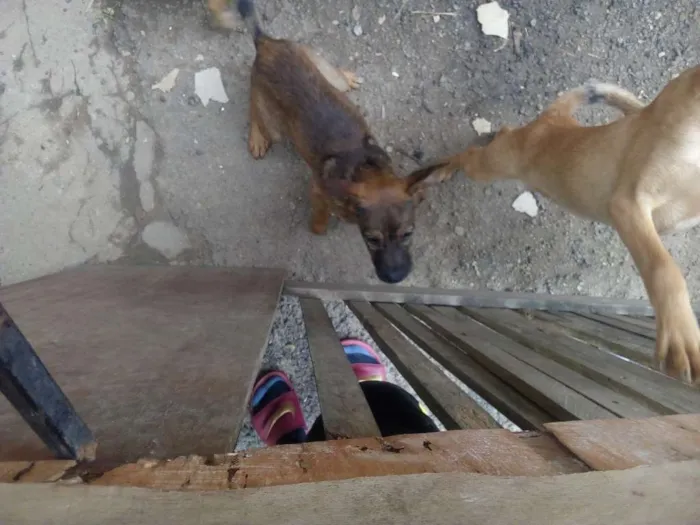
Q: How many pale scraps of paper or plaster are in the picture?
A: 5